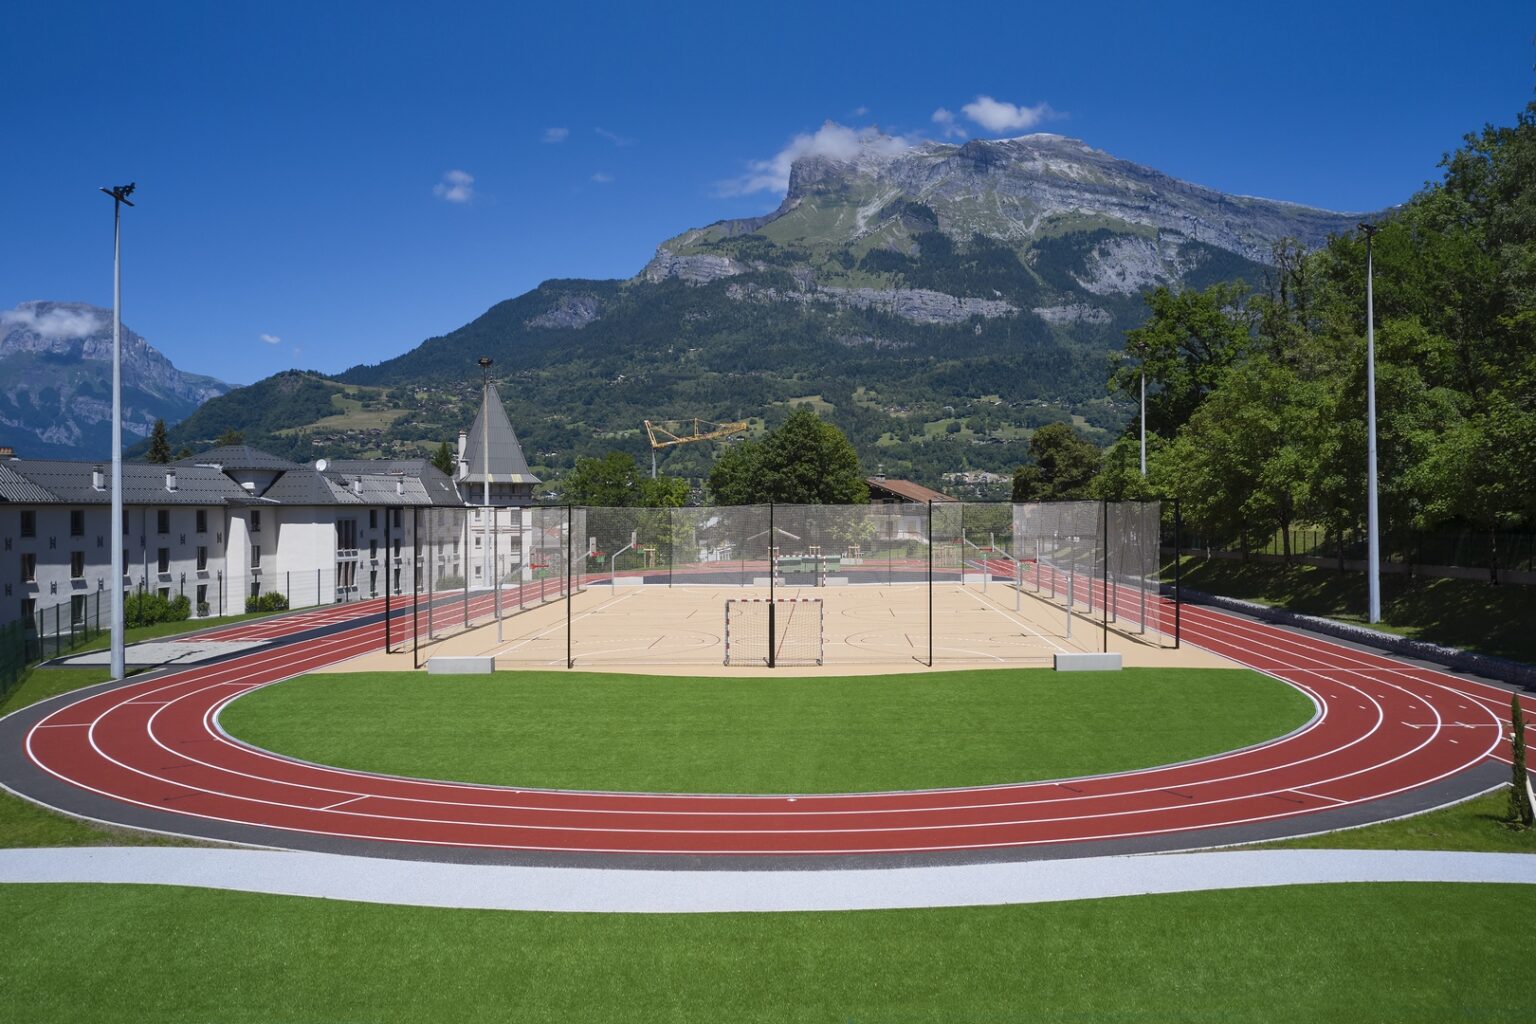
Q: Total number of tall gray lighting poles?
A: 4